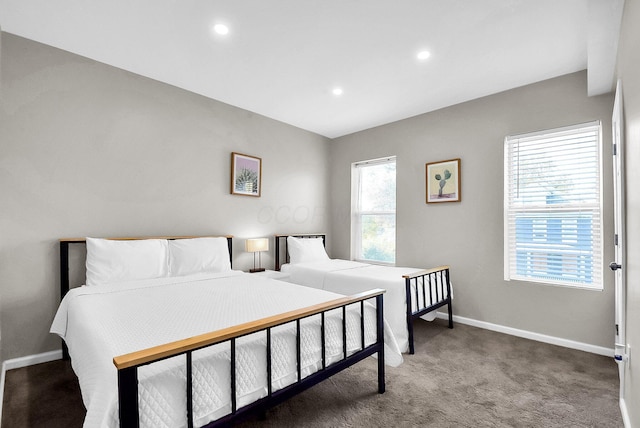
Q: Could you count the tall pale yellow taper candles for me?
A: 0